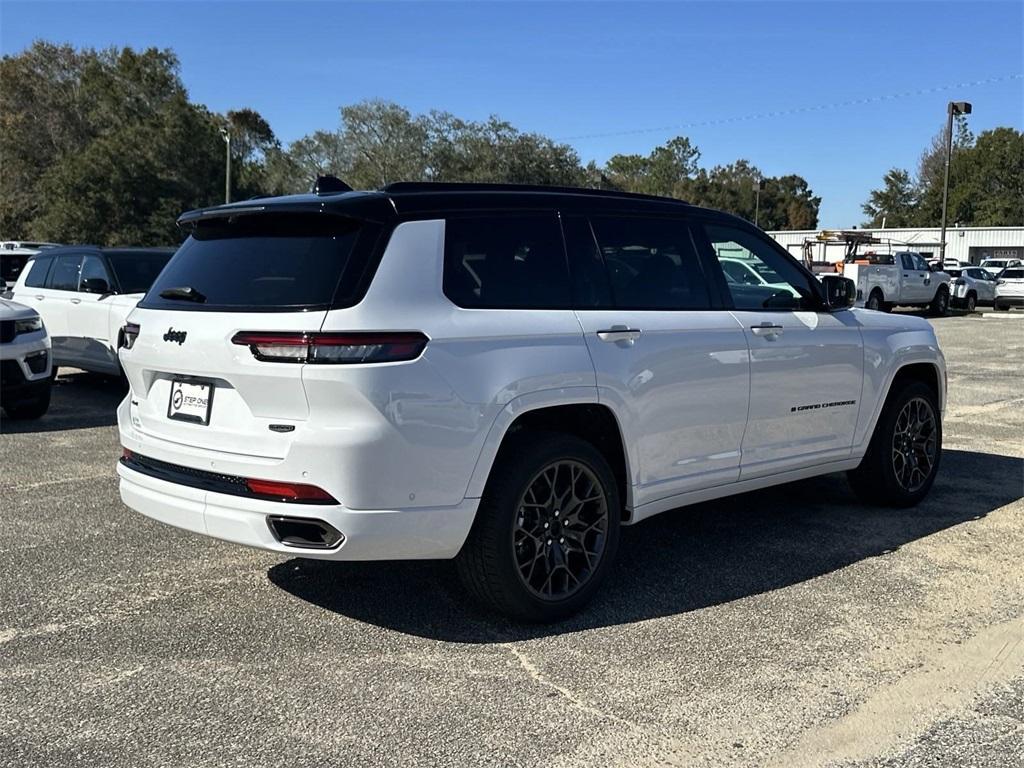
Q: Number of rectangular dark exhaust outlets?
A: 1